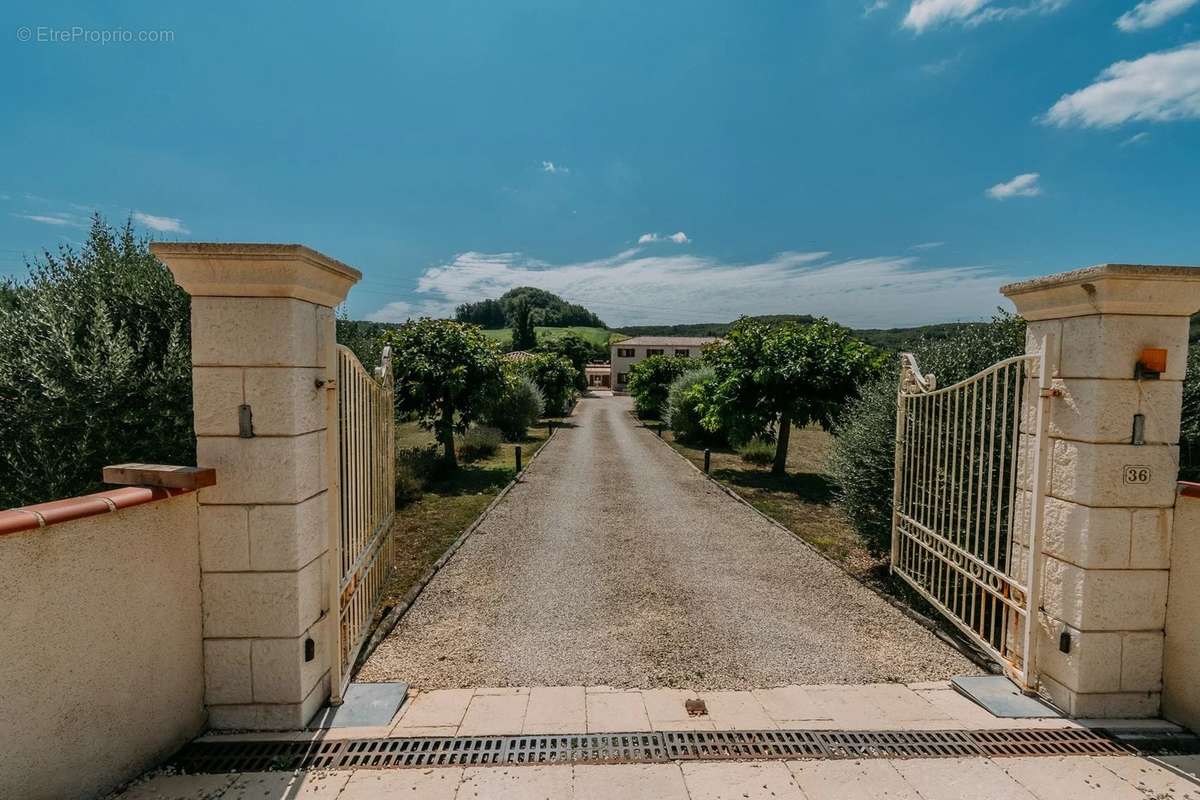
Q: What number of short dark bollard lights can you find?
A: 4